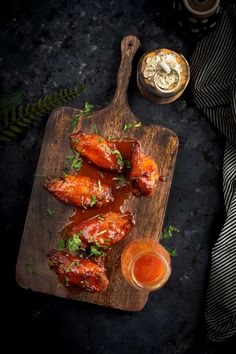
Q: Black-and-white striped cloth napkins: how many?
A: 1